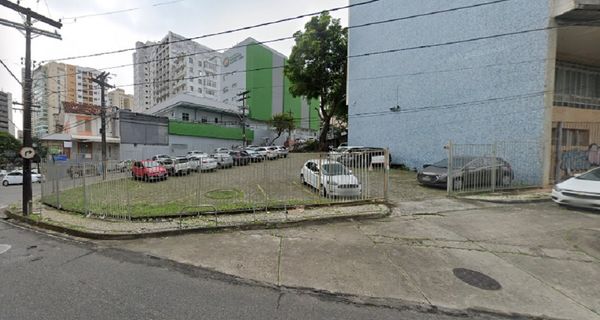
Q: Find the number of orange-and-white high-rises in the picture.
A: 1